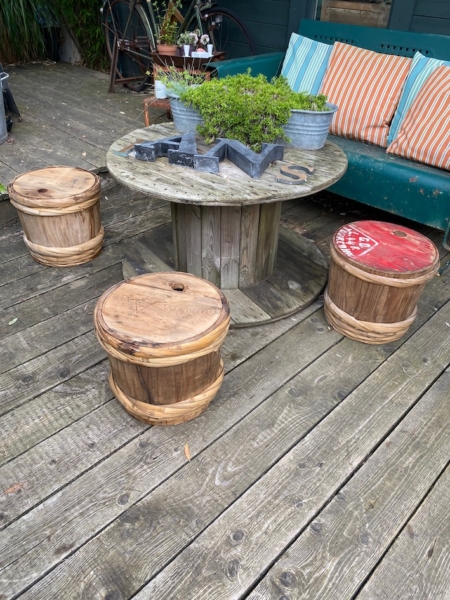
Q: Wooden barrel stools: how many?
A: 3